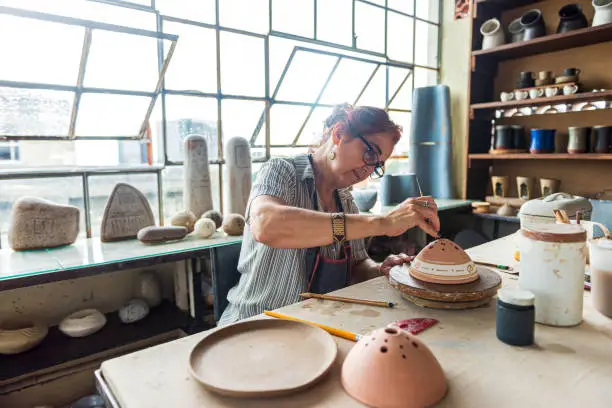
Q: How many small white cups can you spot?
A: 5